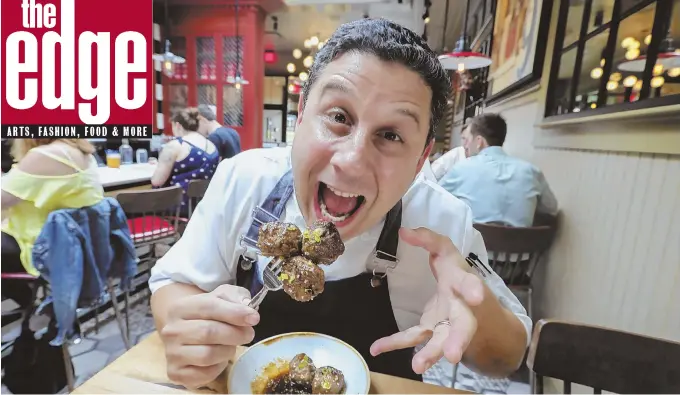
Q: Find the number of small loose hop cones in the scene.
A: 0